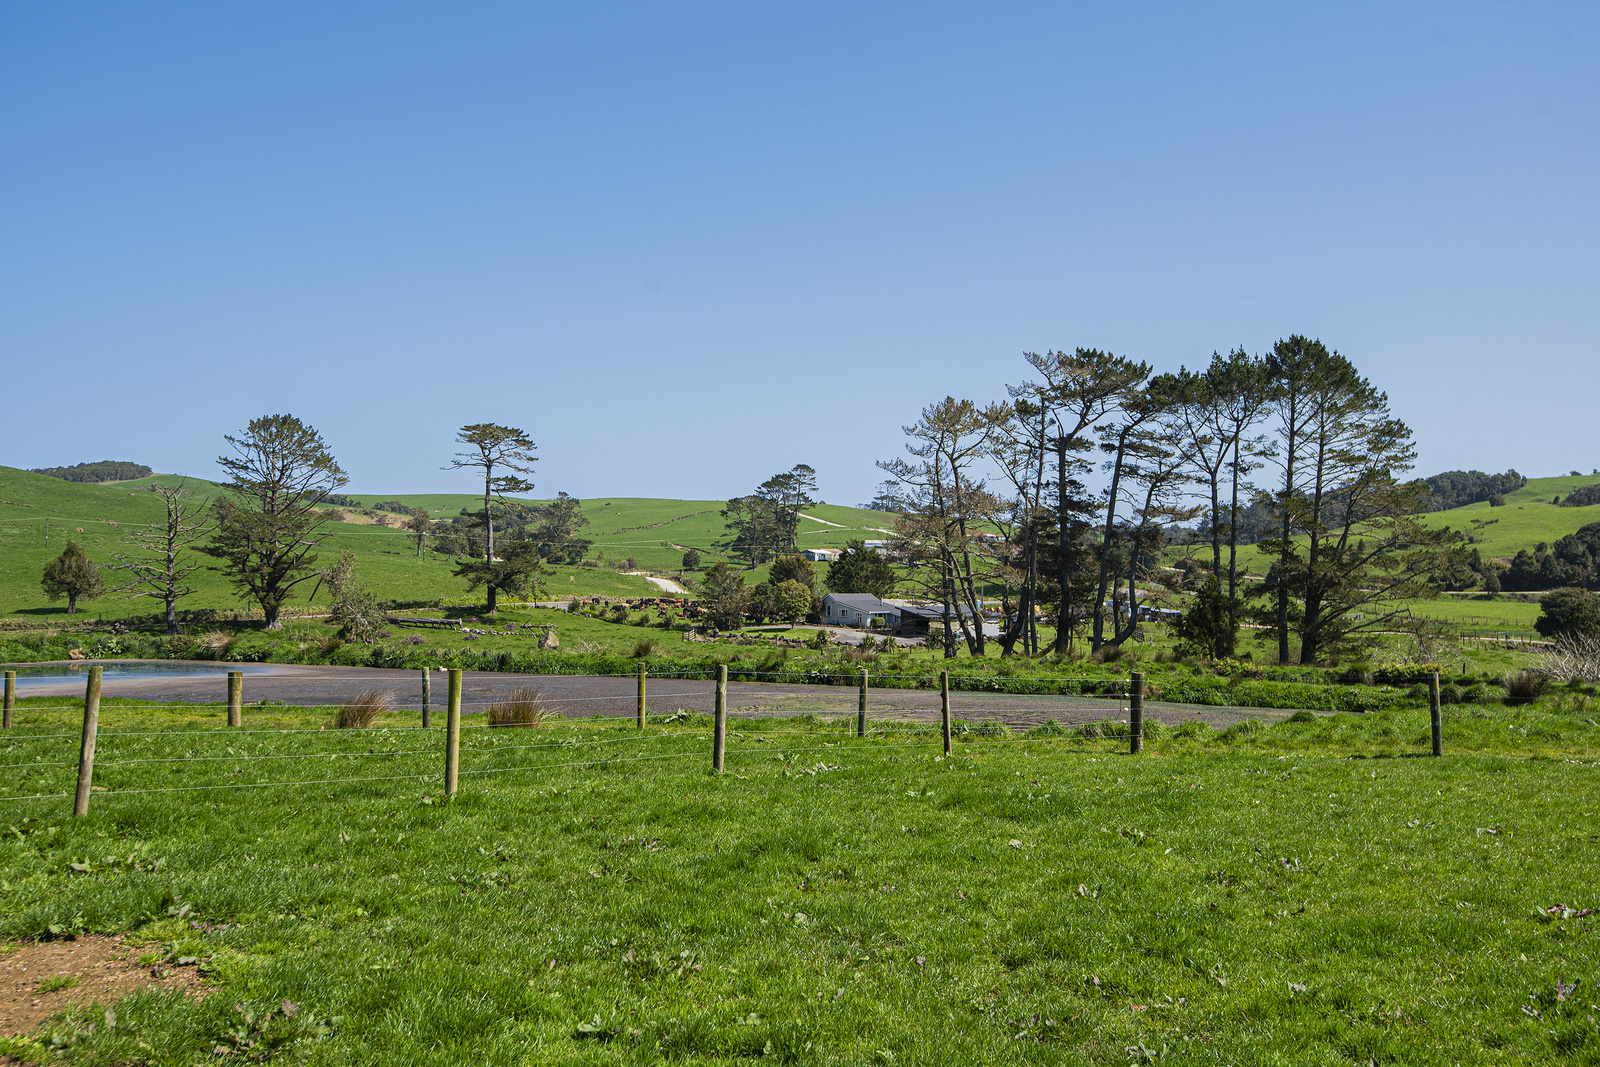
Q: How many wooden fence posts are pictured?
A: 11